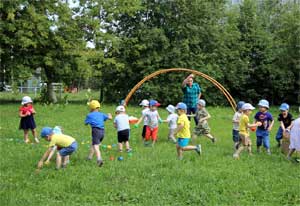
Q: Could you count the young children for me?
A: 15